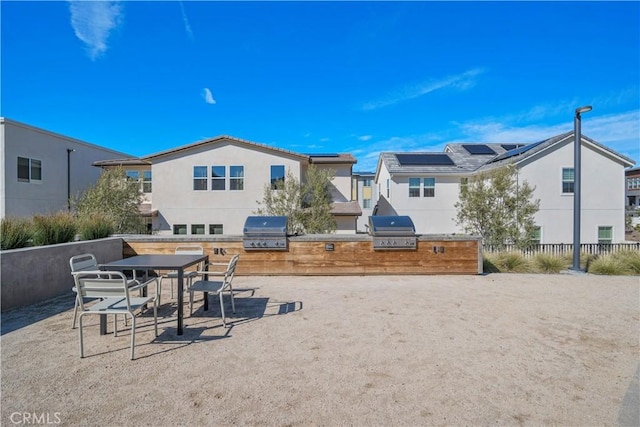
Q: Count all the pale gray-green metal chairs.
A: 4